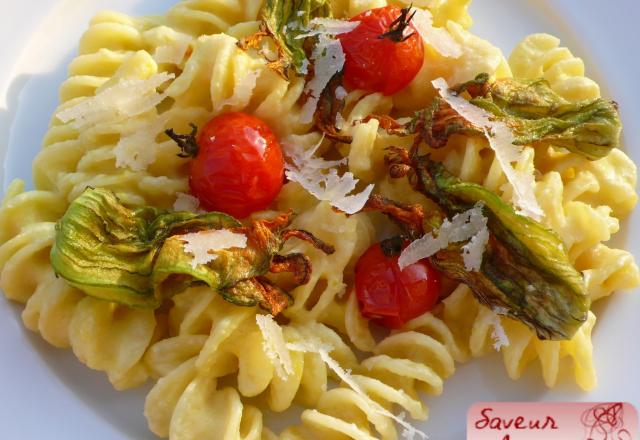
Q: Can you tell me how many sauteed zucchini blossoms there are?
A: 4